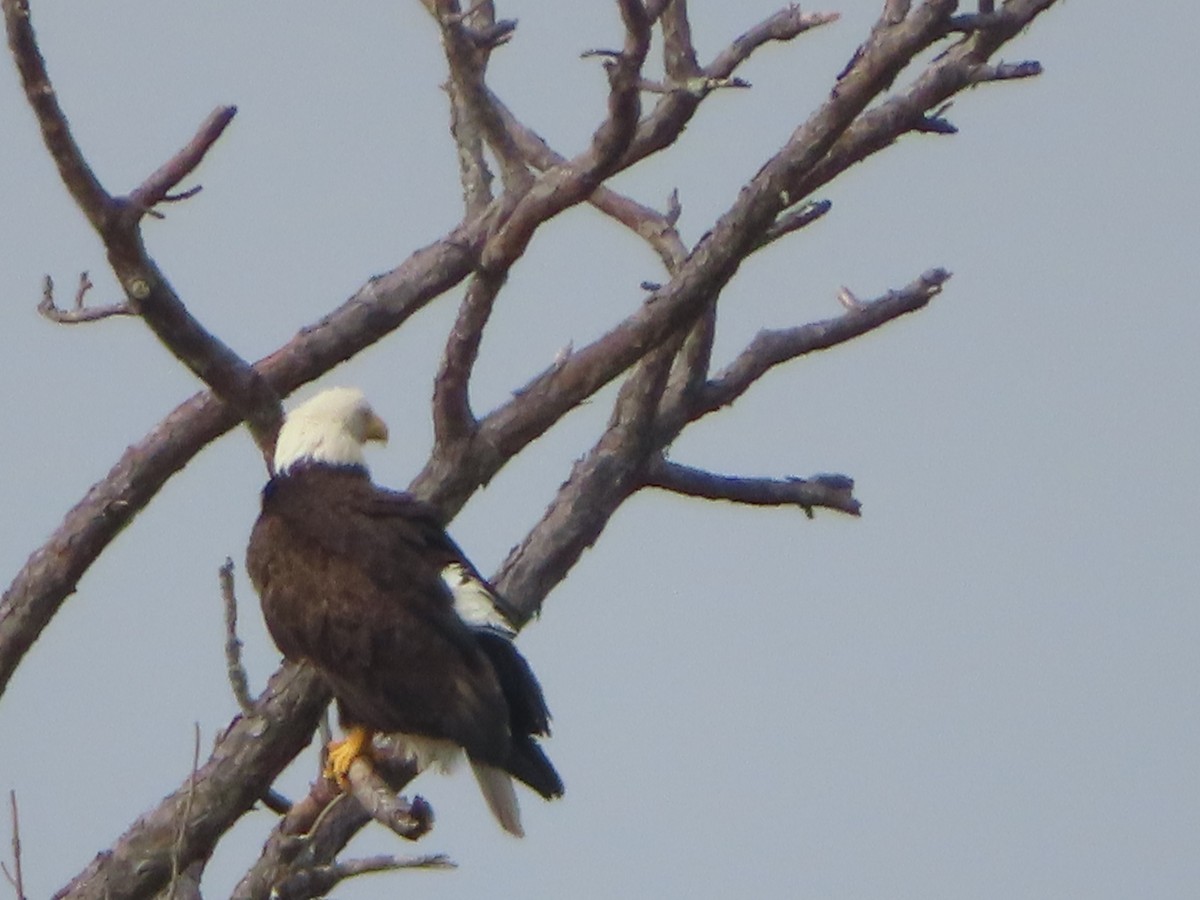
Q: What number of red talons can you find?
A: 0